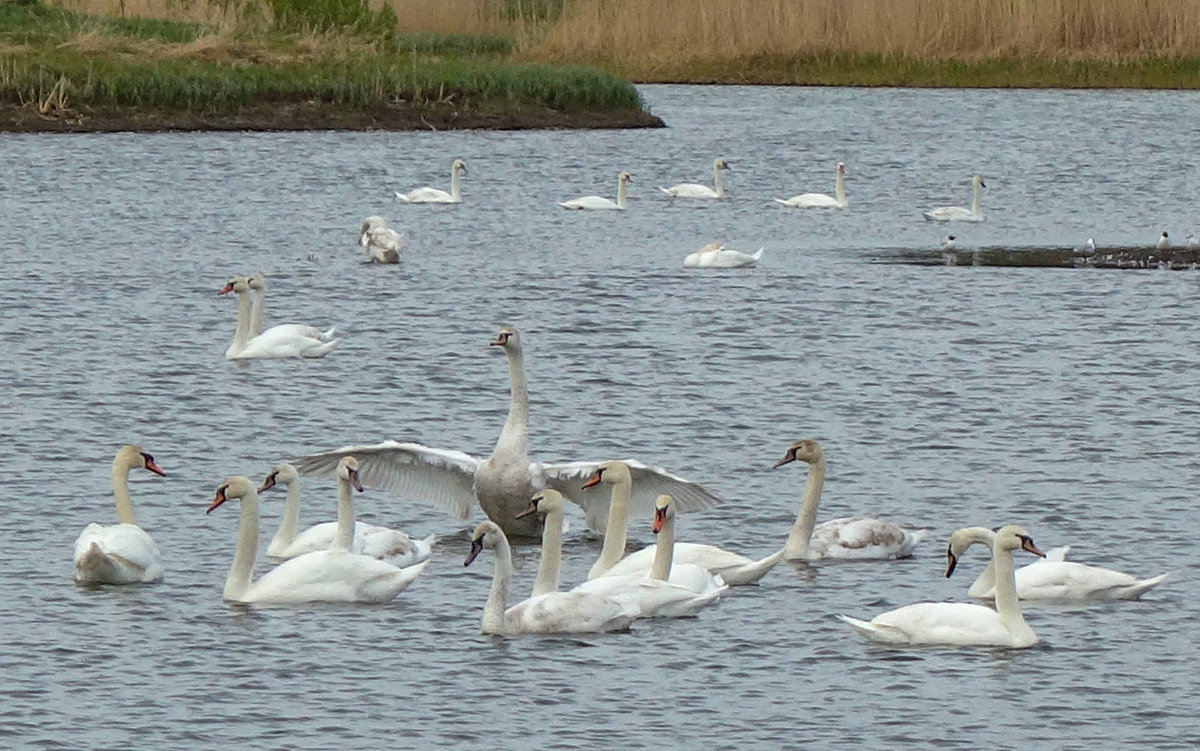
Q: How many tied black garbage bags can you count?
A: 0